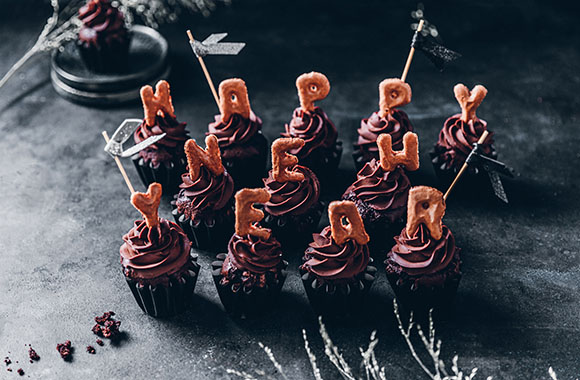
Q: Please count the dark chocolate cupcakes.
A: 13